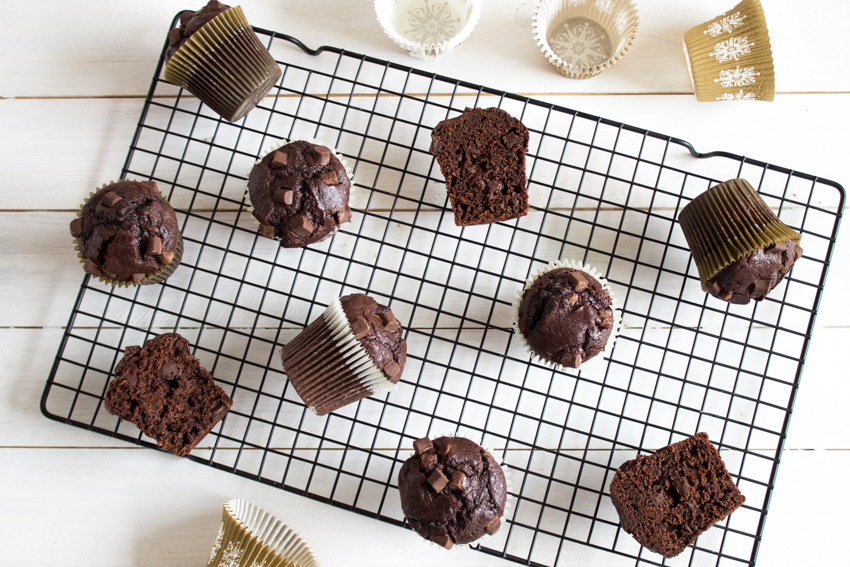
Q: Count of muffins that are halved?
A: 3